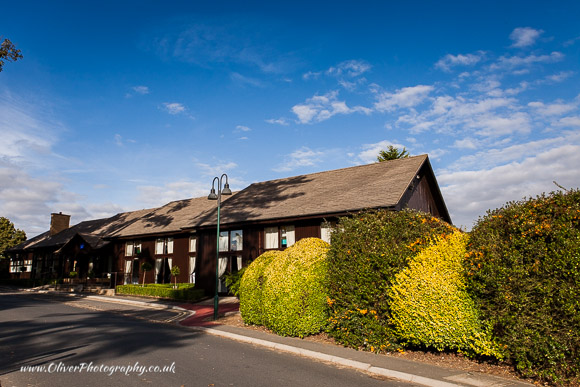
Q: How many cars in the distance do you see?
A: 0